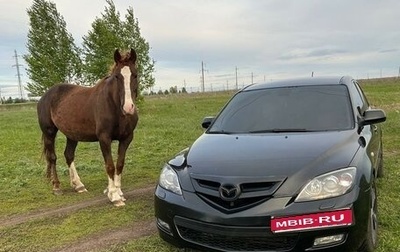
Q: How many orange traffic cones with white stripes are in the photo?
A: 0